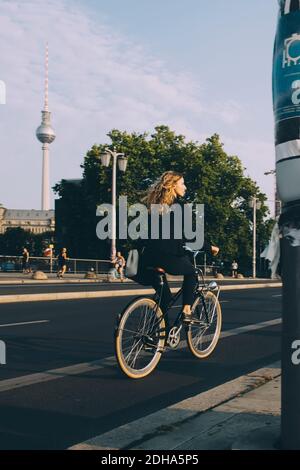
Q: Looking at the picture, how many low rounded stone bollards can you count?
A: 4